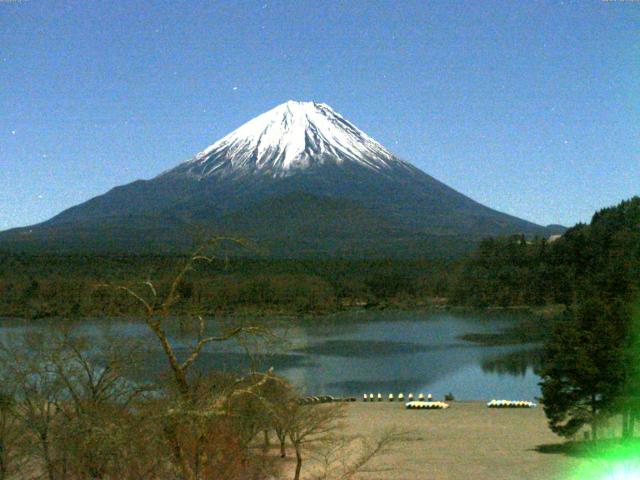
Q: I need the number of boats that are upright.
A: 8